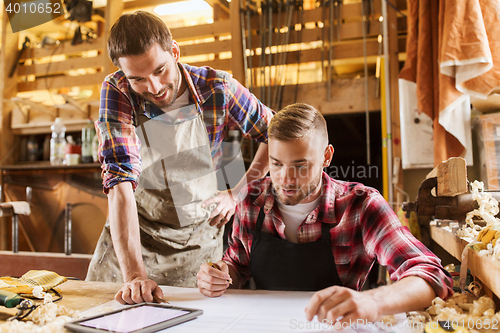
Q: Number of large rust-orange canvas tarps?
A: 1